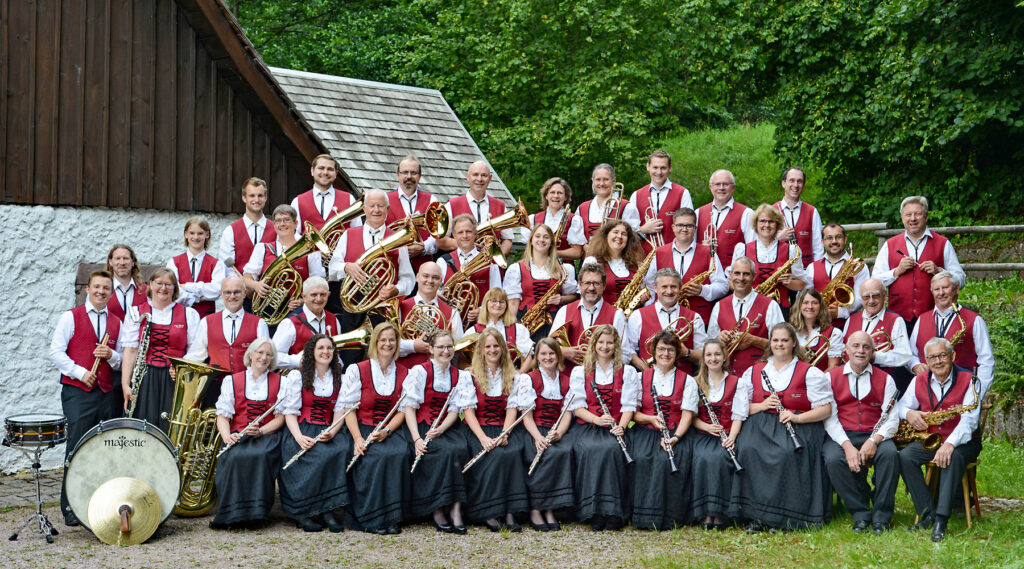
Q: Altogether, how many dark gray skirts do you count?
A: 11